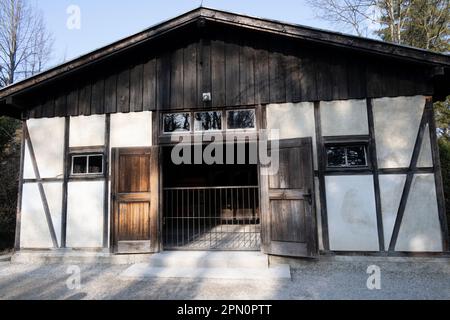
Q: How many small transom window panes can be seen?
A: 3